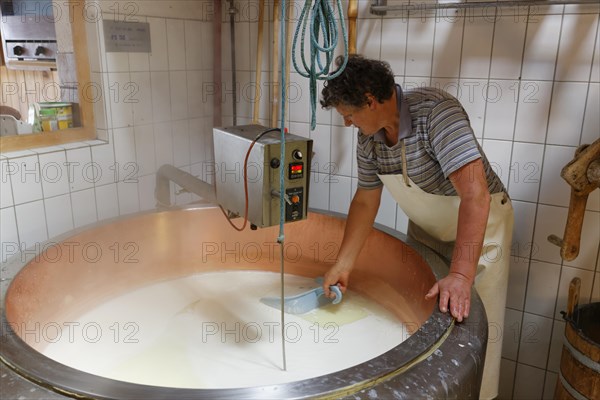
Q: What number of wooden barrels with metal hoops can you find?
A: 1